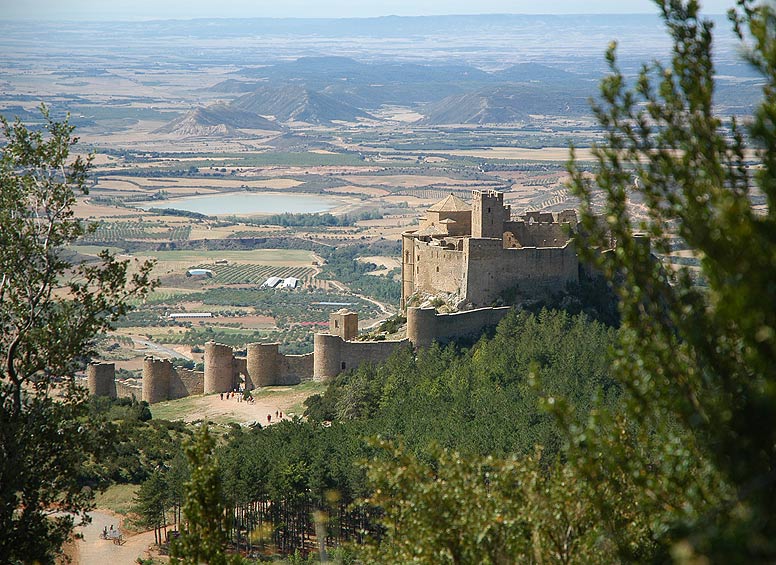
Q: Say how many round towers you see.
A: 6